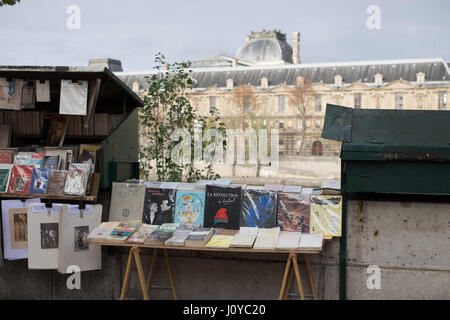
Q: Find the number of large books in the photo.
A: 7